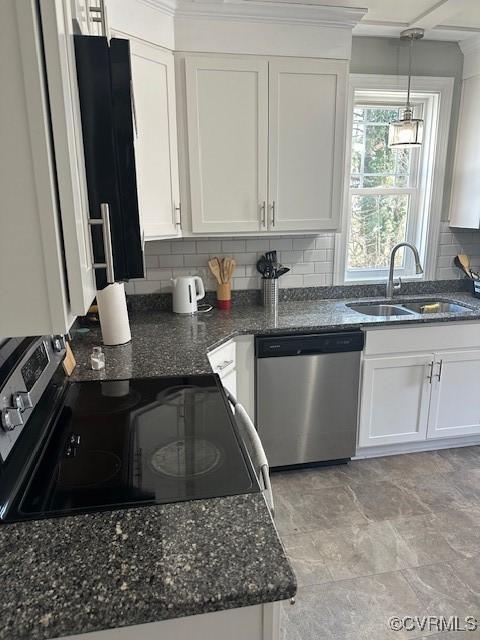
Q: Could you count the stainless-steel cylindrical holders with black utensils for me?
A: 1